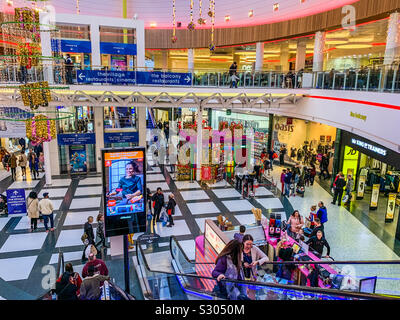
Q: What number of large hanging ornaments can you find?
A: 4